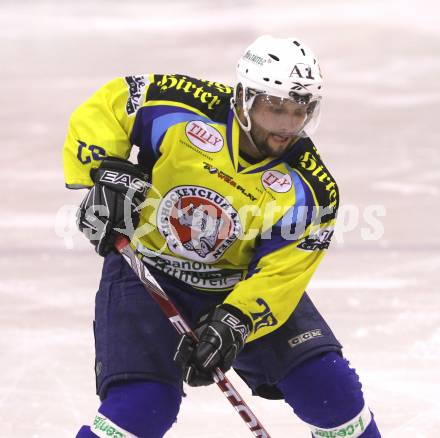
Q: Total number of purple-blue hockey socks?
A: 2